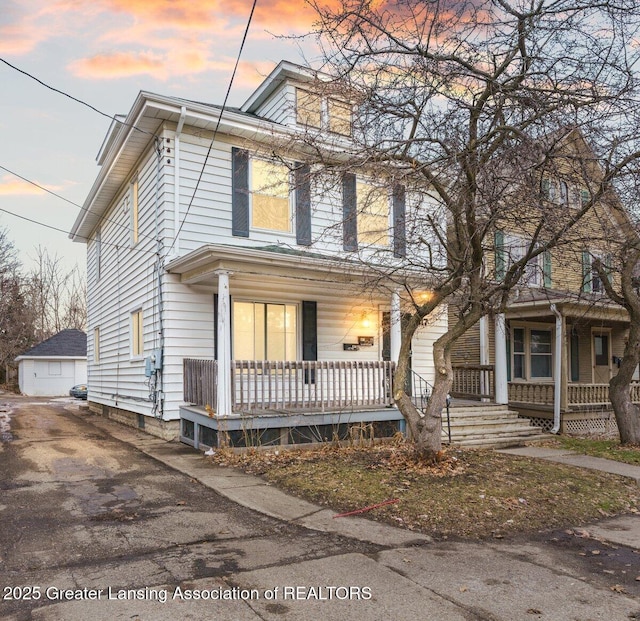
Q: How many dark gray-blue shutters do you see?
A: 6